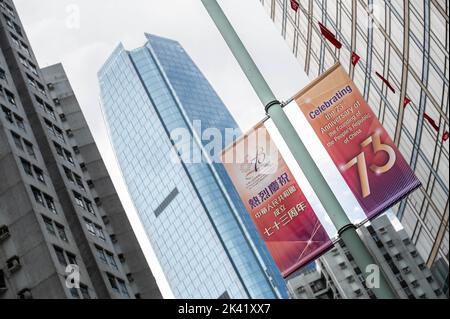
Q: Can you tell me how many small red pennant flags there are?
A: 7